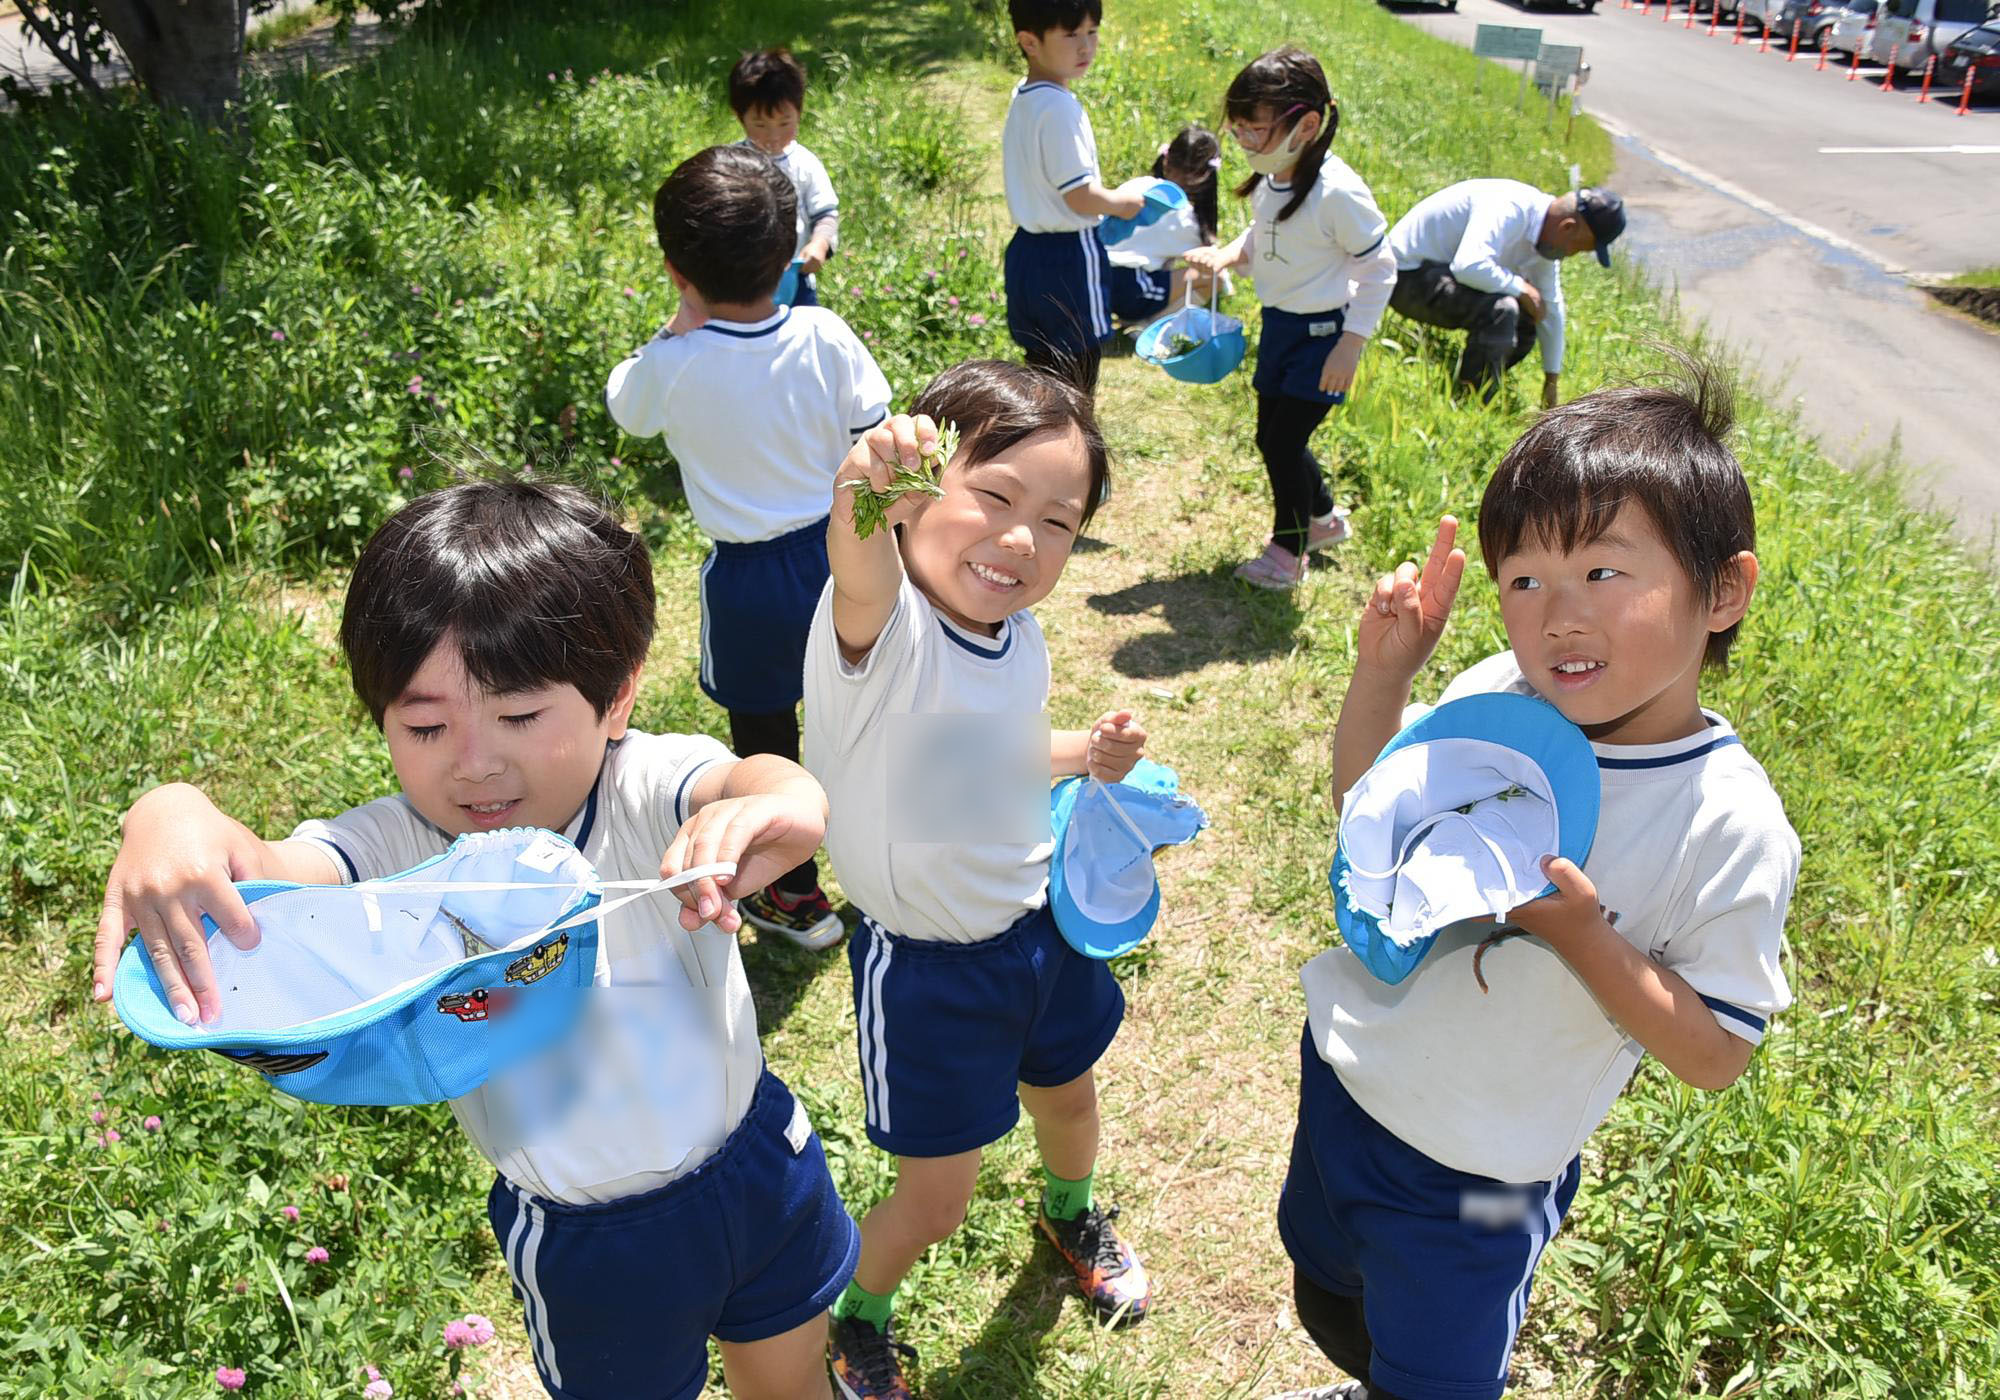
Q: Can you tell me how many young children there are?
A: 8